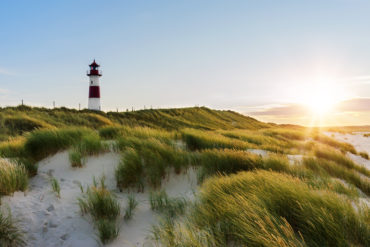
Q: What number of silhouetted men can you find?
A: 0